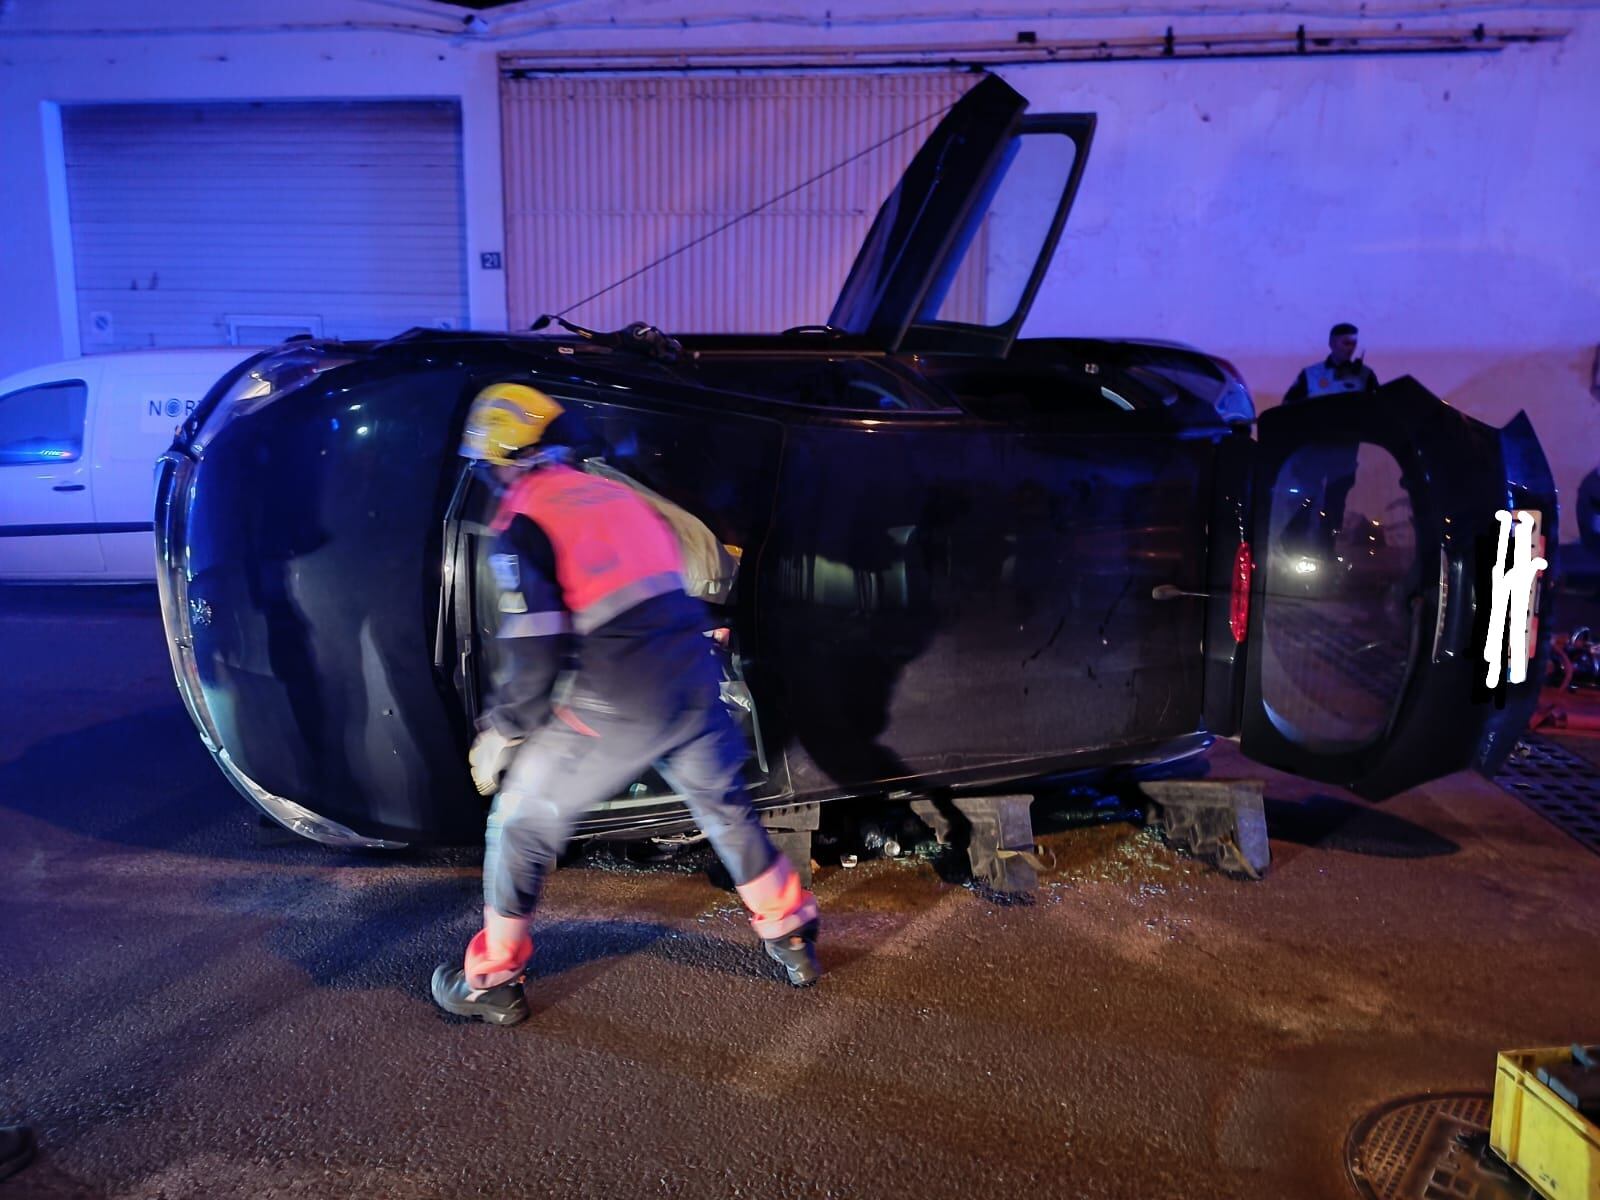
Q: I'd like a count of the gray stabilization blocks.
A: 3